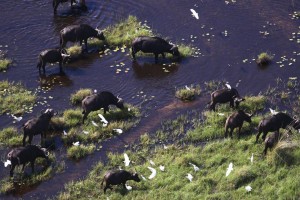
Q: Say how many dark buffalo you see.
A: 12